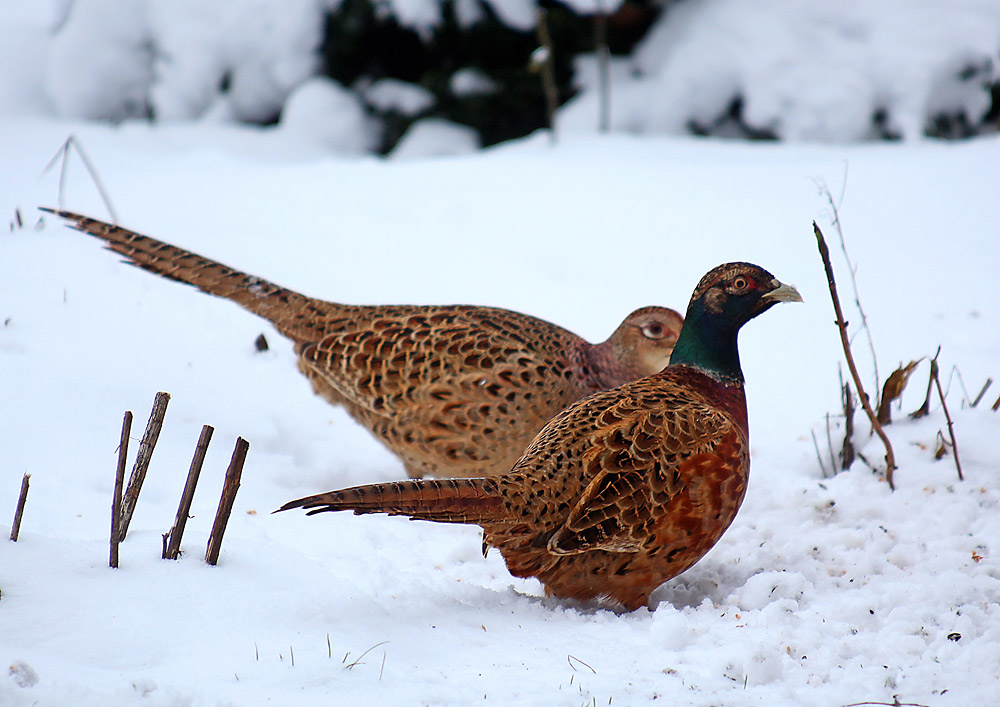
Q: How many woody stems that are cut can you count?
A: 5